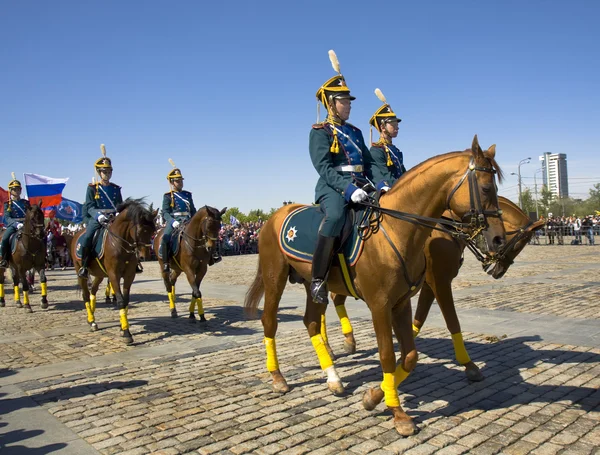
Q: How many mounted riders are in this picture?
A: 5